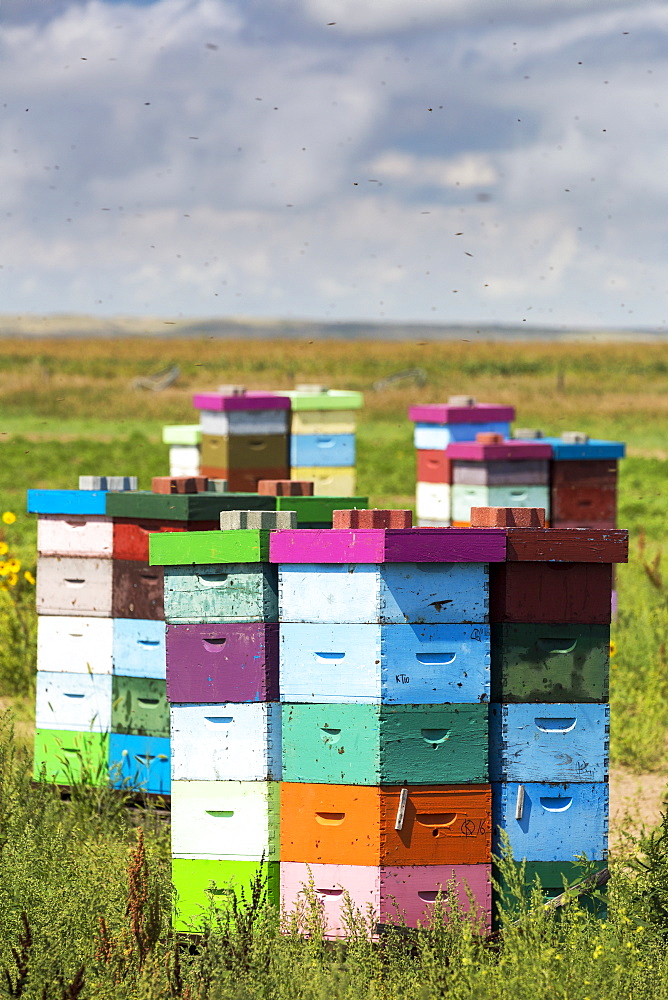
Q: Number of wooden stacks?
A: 12